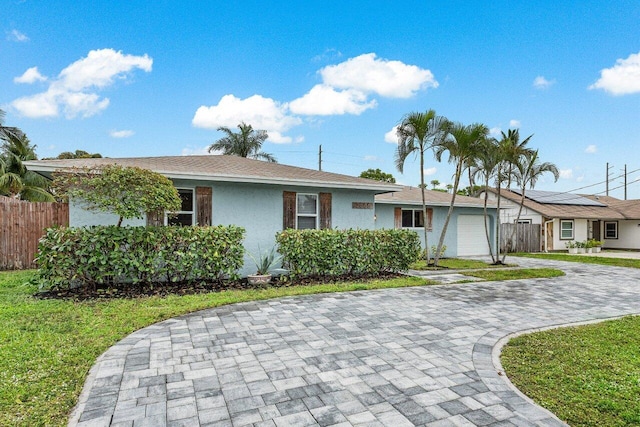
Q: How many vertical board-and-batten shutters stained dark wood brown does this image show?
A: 6